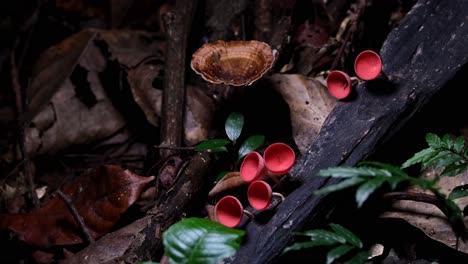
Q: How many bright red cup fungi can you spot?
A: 6